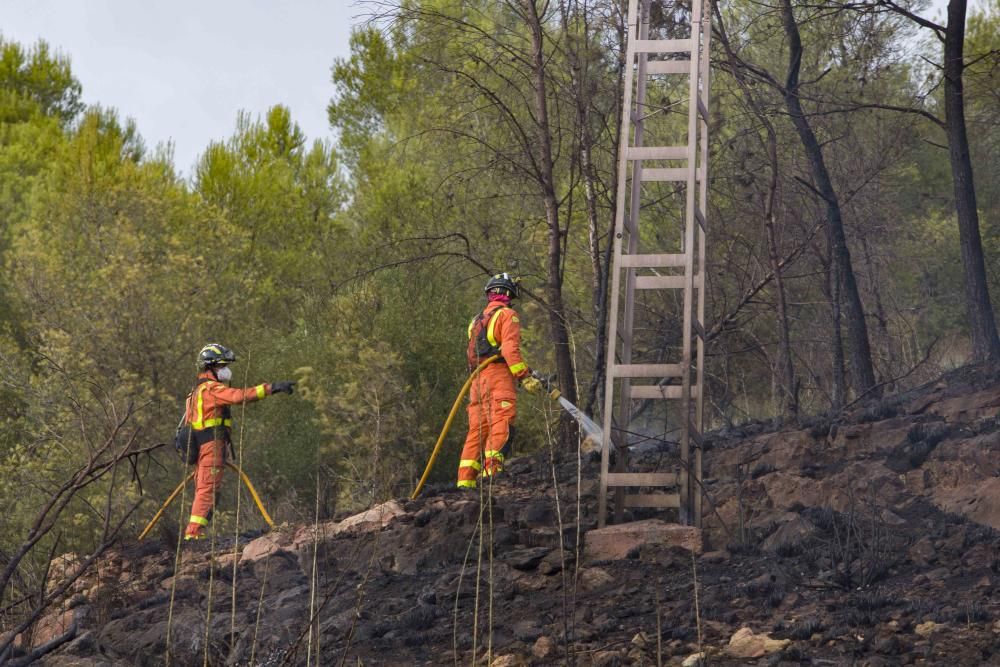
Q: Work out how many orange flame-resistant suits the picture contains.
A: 2